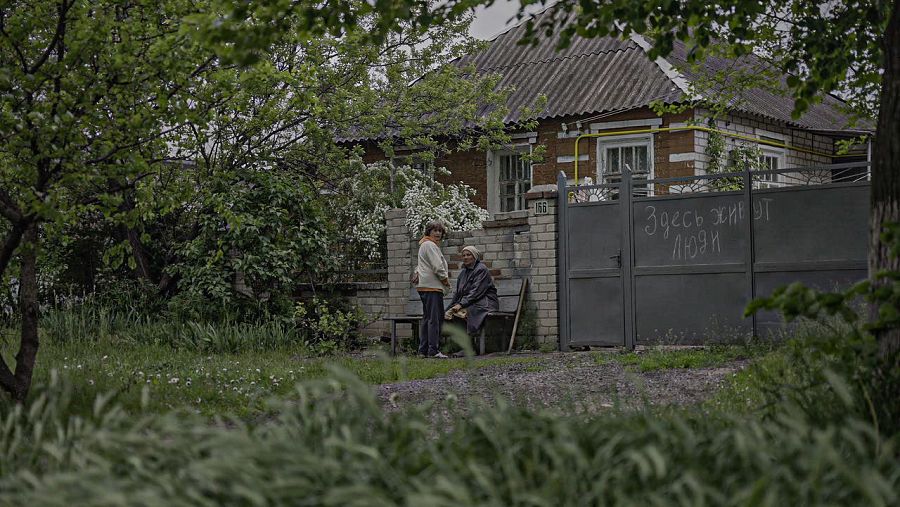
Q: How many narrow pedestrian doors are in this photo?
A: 1